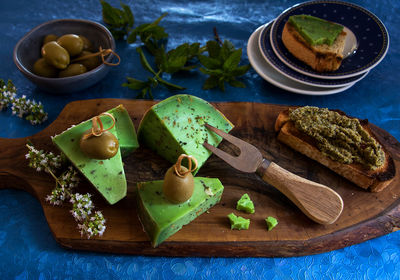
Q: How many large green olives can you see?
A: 9